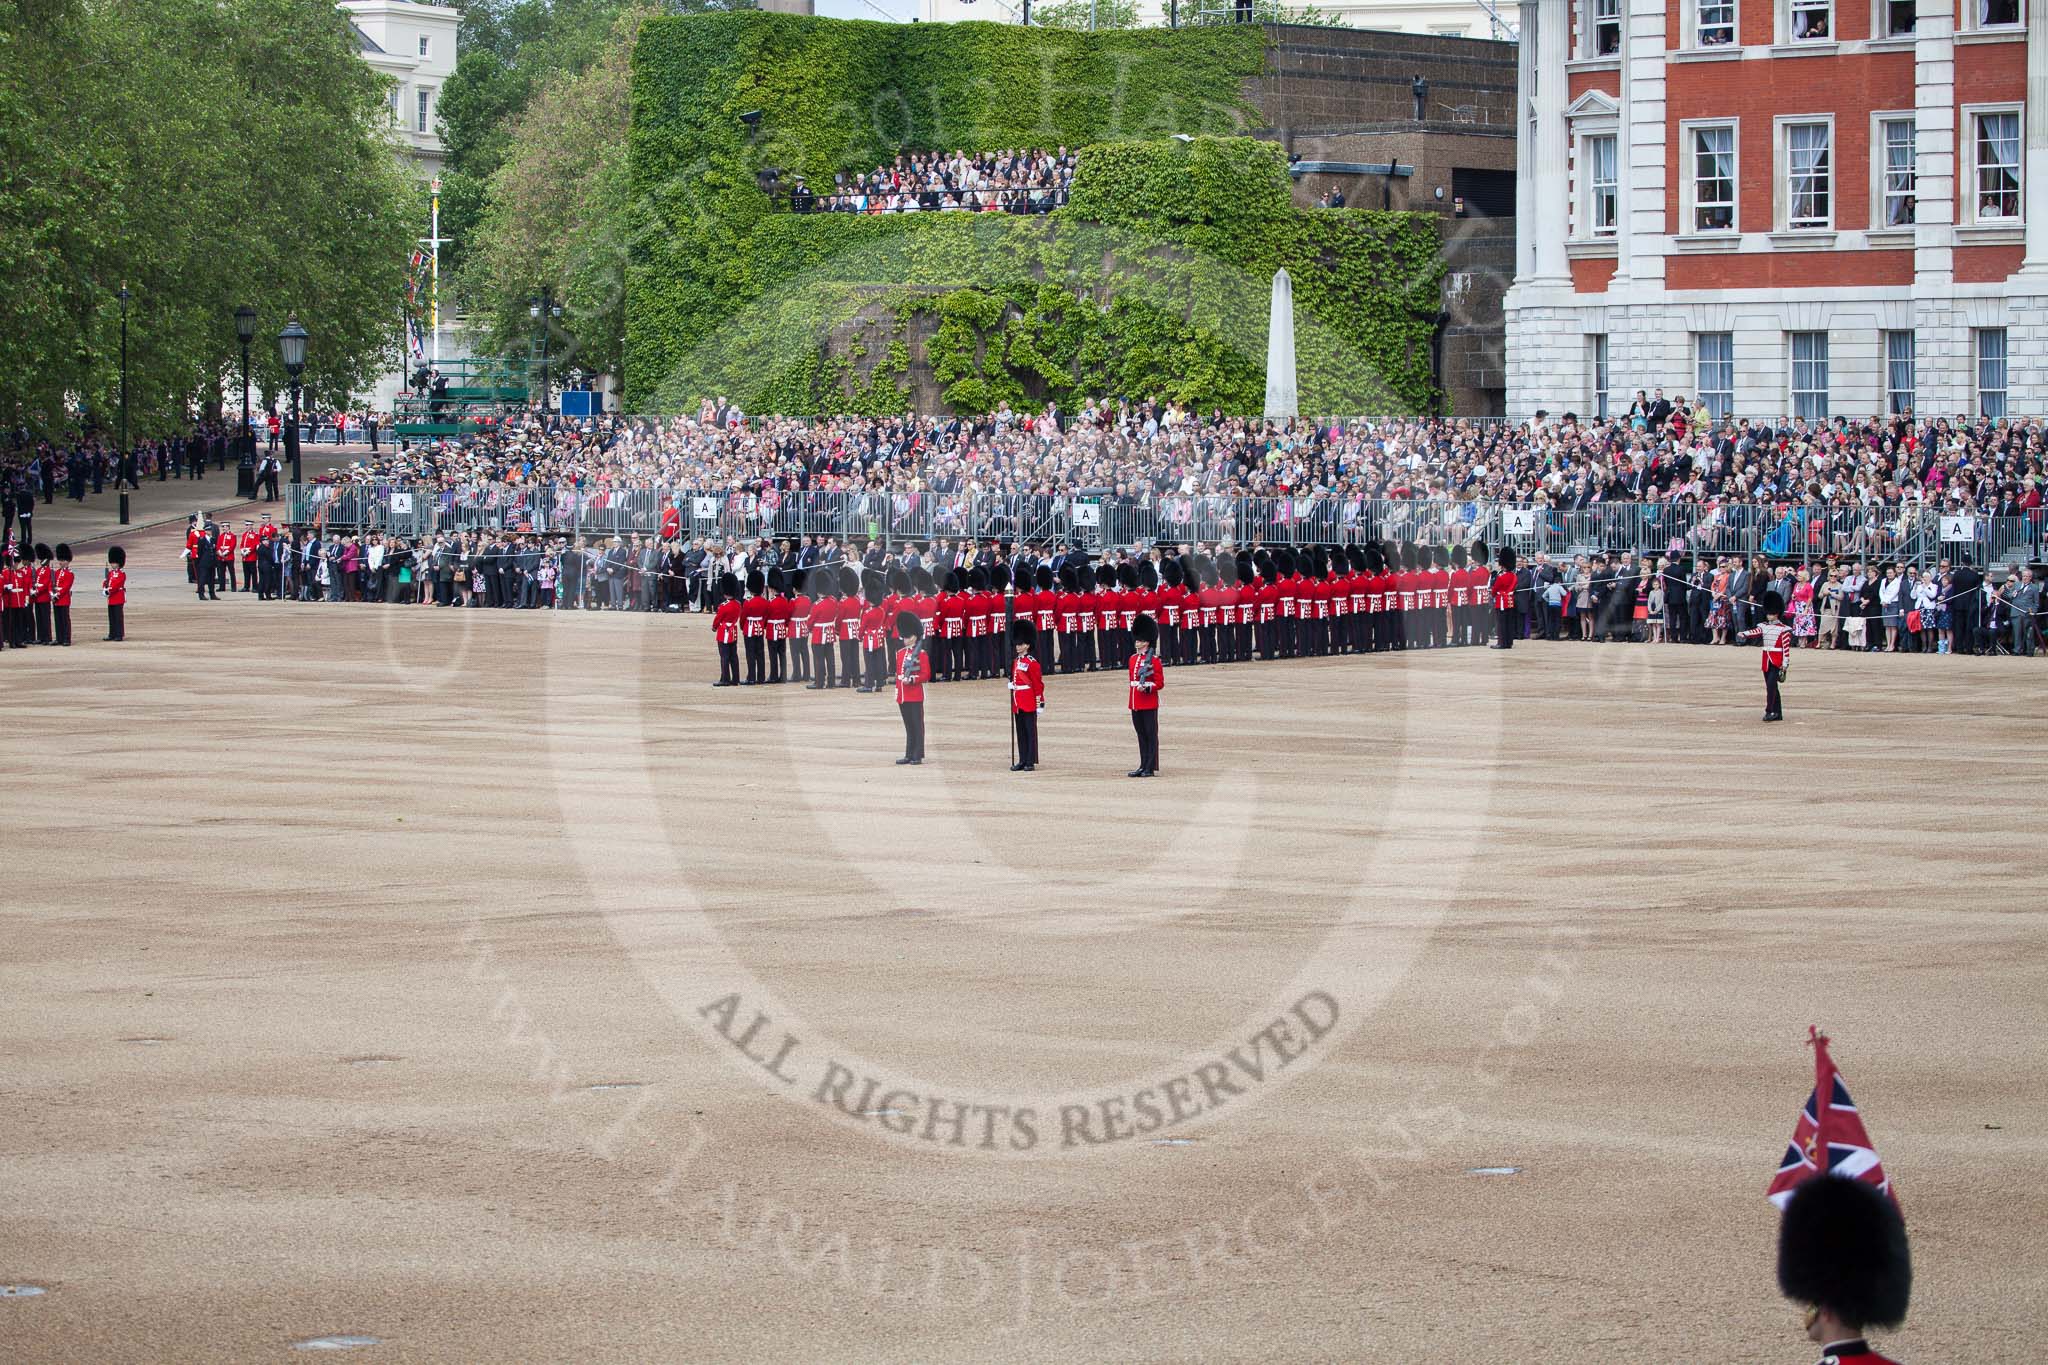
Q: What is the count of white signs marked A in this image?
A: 5